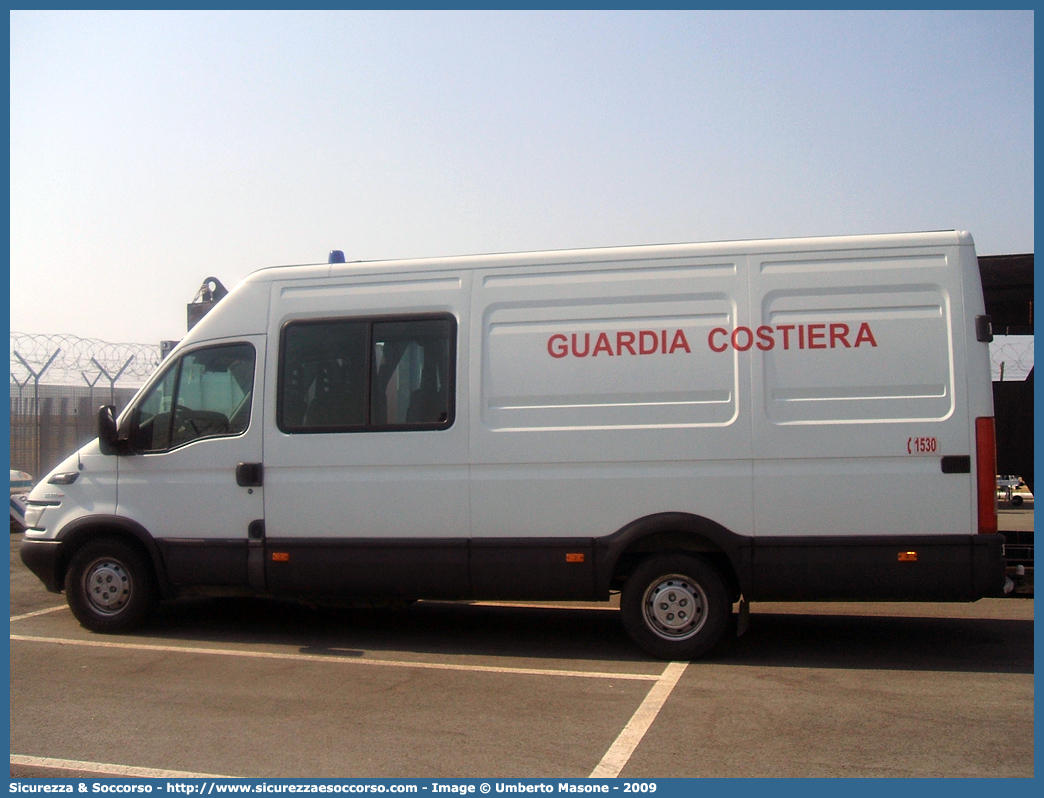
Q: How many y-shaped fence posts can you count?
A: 4